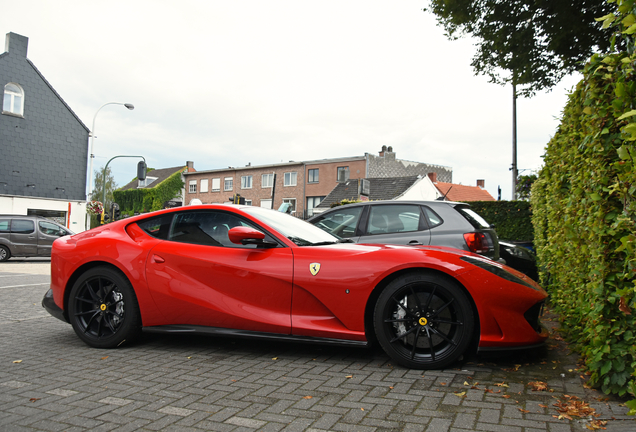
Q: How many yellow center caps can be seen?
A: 2